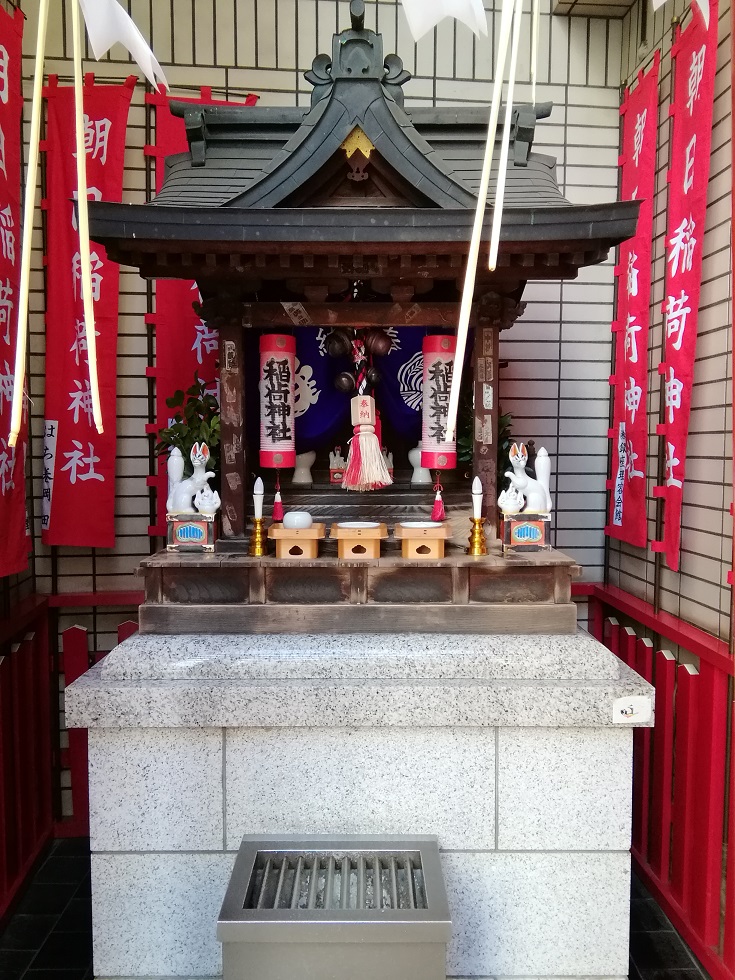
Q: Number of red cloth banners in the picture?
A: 5